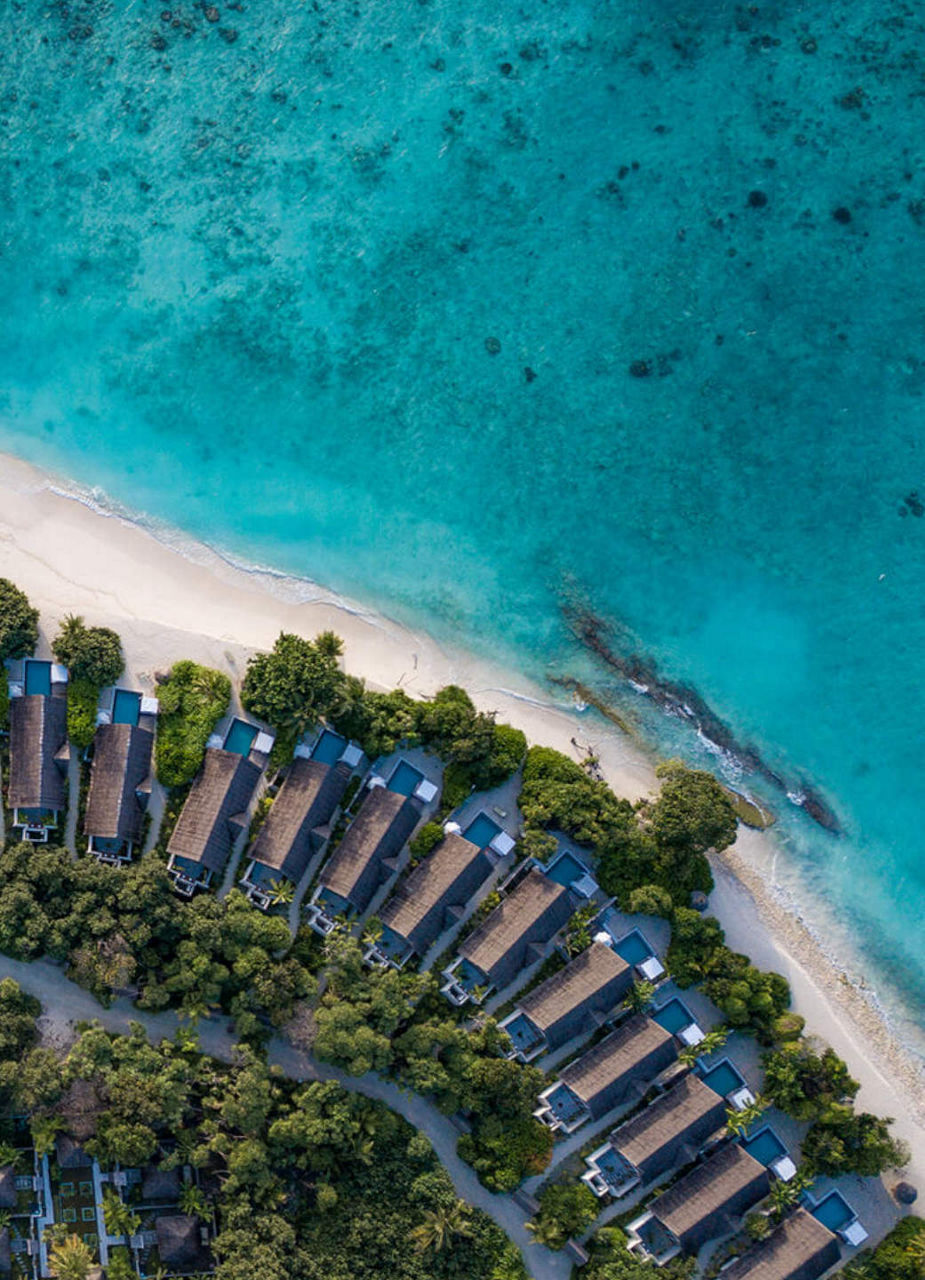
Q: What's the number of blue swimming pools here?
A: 12